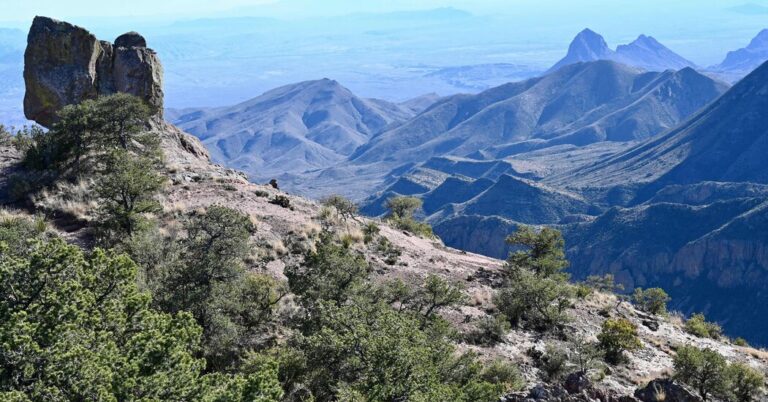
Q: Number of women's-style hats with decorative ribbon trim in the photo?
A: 0